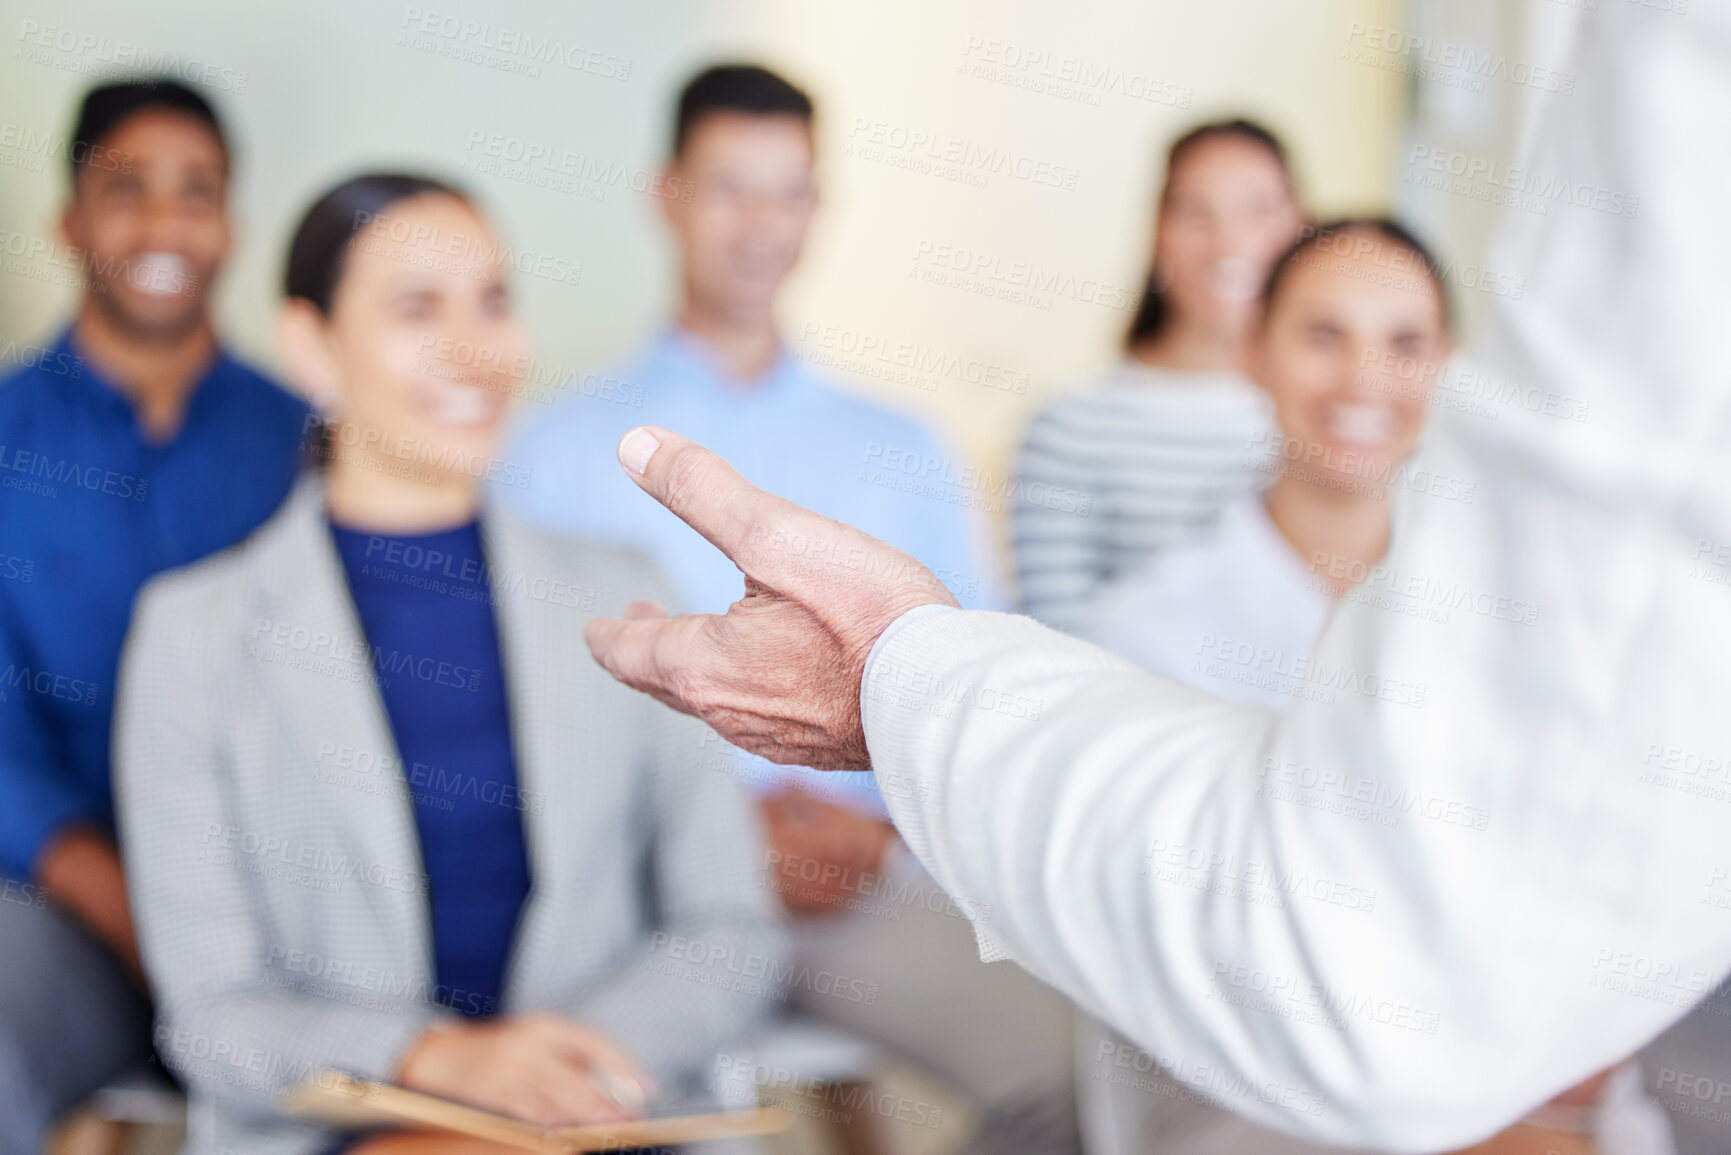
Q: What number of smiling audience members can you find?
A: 5